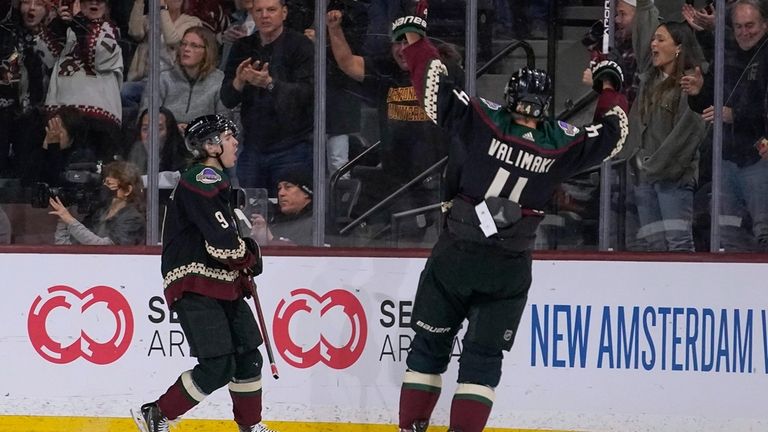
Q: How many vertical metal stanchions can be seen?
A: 5